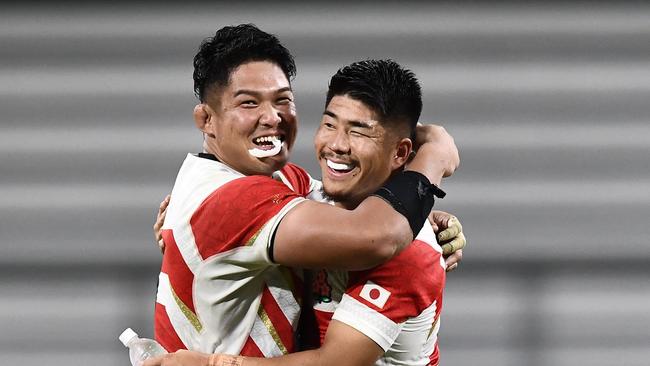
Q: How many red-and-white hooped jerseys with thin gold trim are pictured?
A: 2